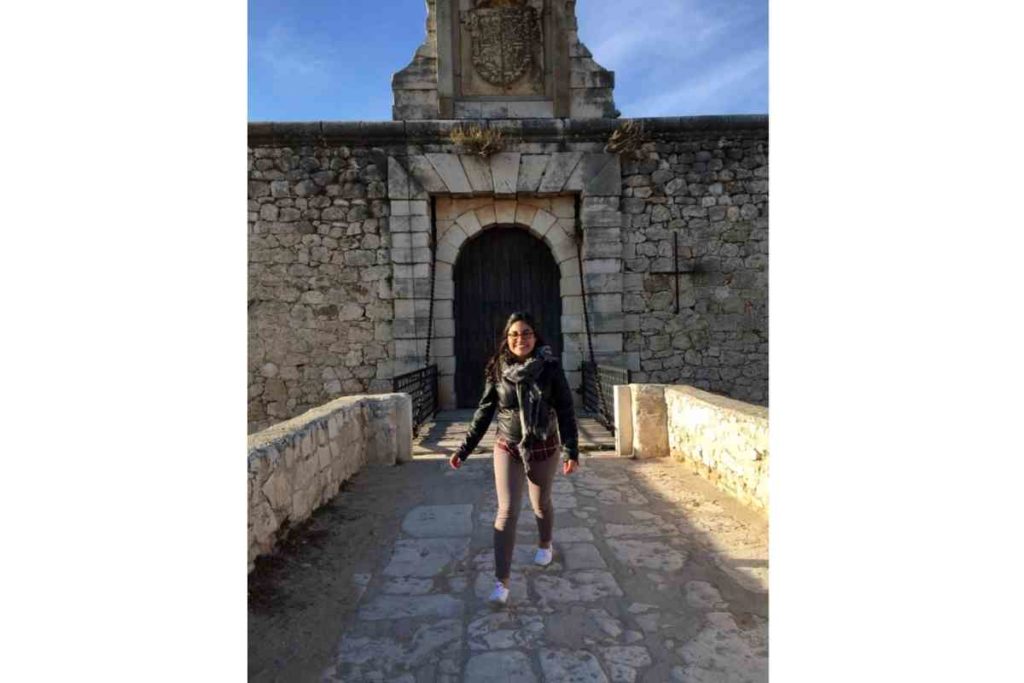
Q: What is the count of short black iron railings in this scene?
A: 2